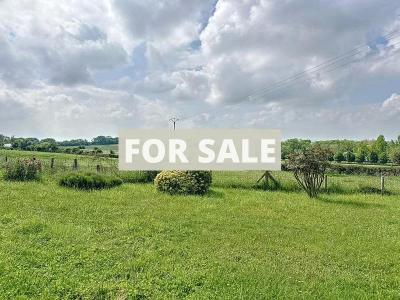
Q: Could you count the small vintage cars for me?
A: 0